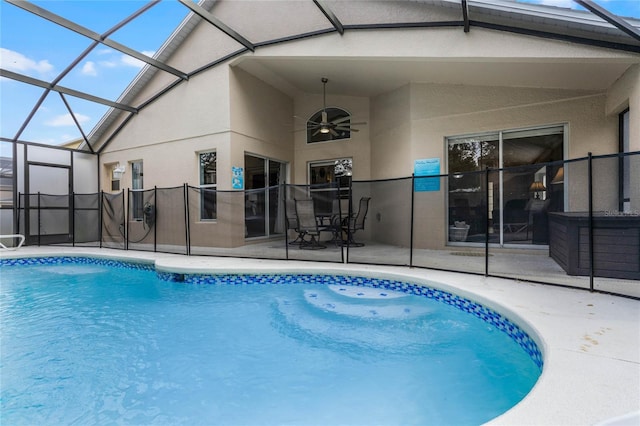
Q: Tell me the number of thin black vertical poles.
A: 15